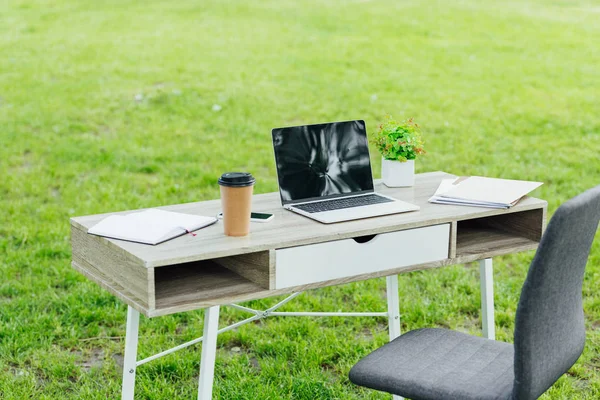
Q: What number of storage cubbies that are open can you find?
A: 2